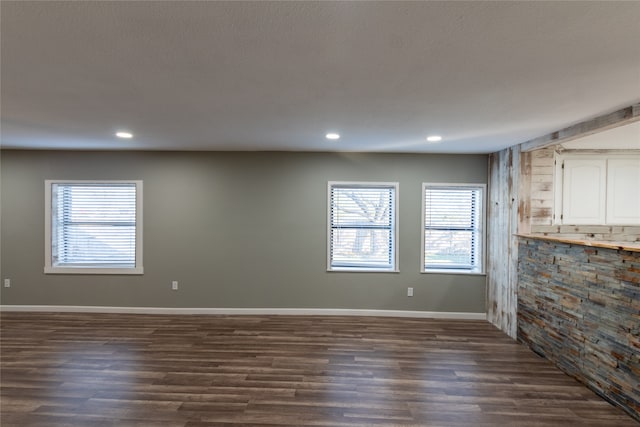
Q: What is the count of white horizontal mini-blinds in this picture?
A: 3